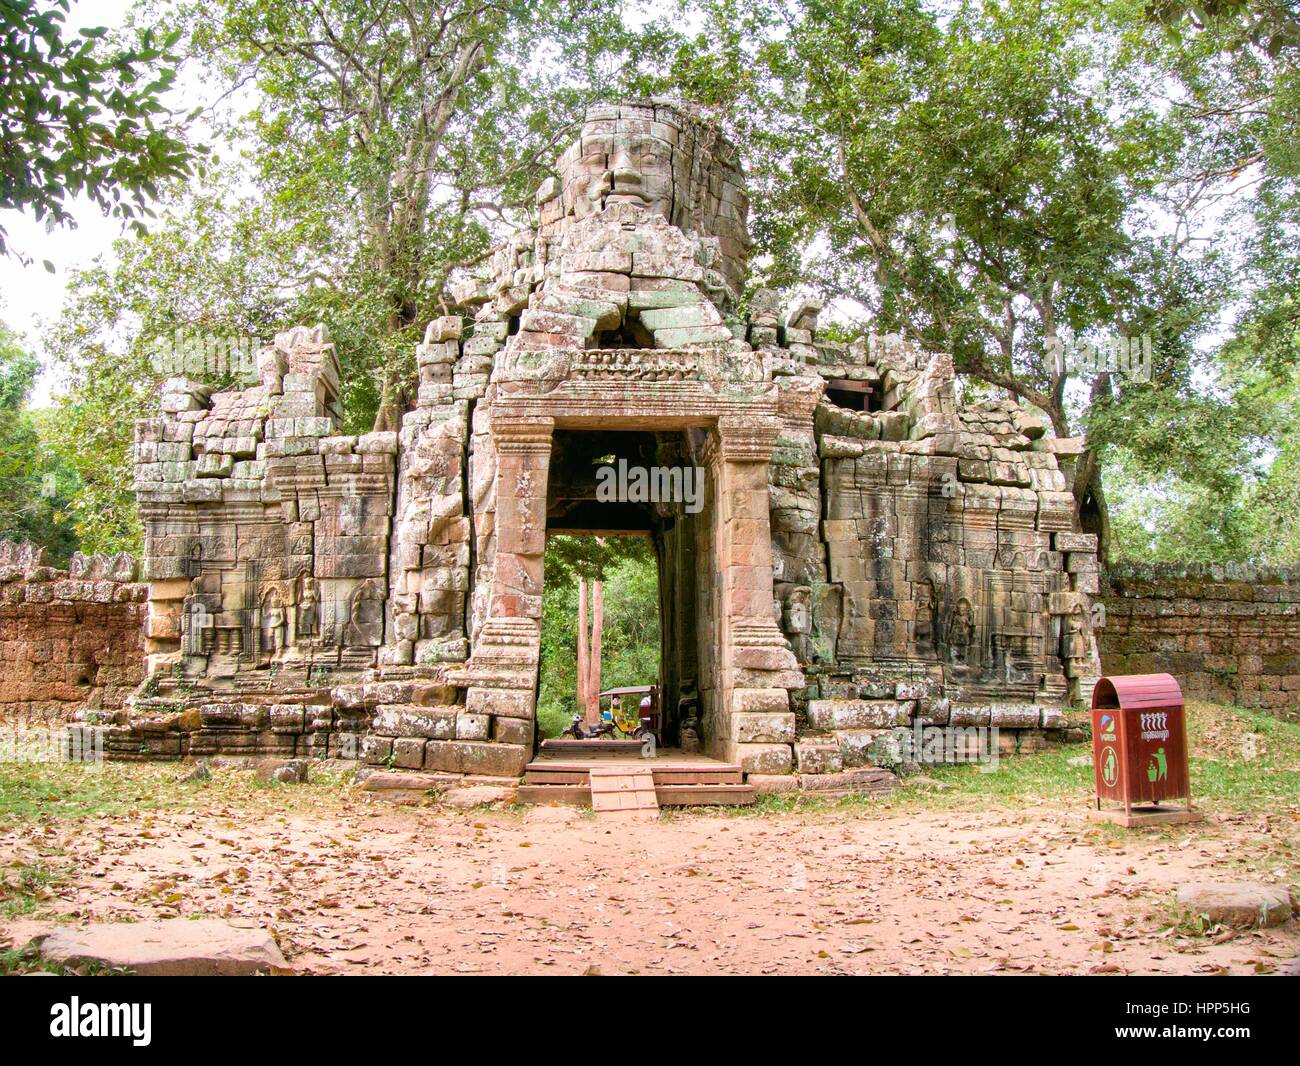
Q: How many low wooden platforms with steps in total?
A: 1